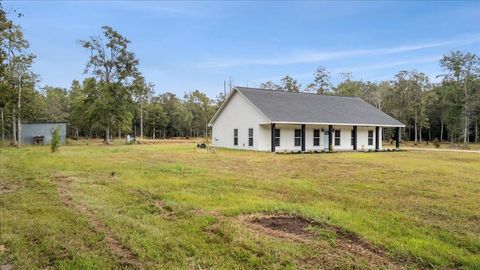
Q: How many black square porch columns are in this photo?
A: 6